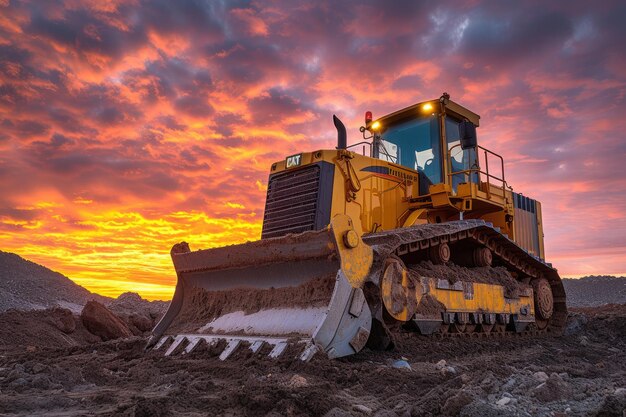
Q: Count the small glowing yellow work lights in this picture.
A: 2